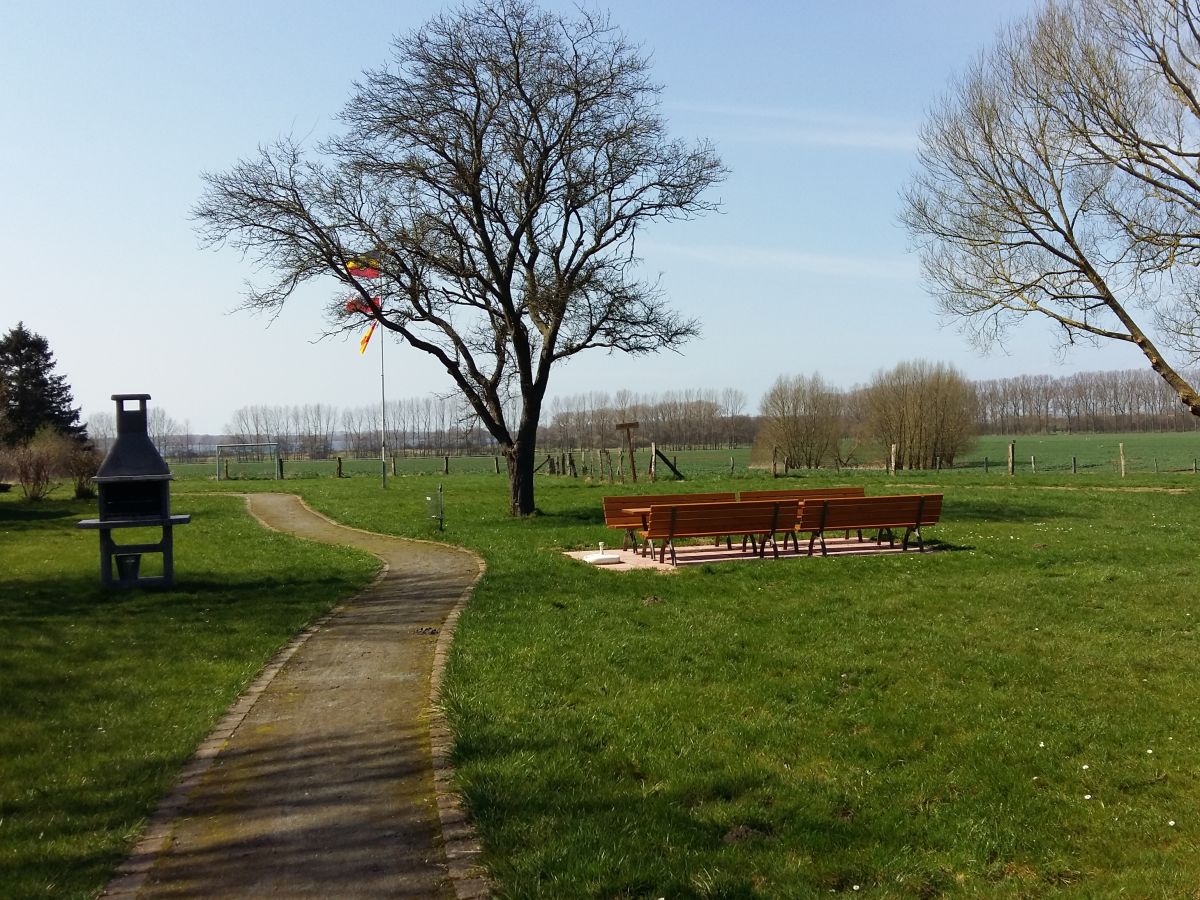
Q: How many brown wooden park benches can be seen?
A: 4